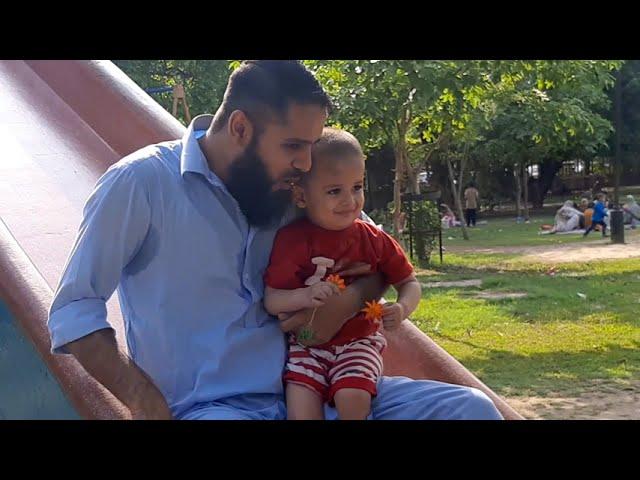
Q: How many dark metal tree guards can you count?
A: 1